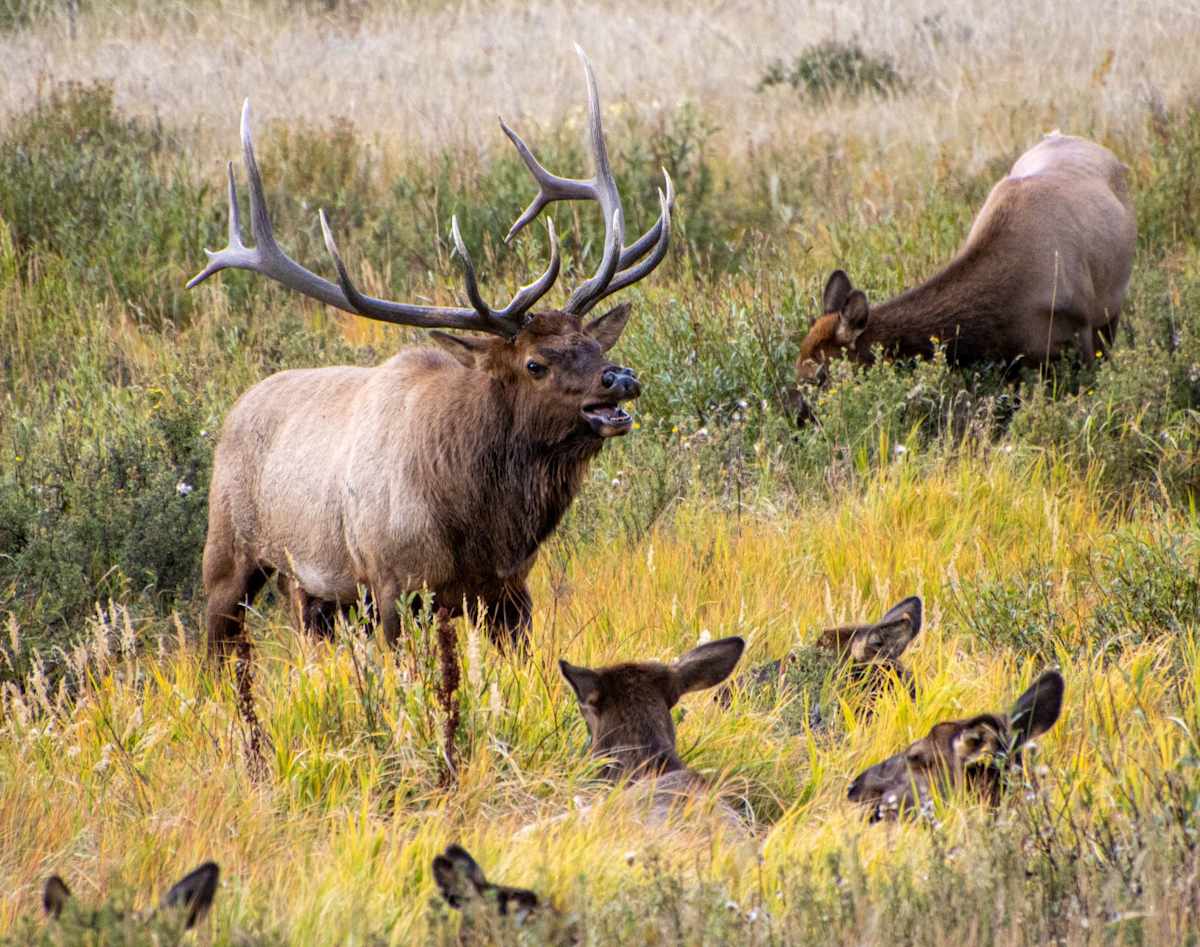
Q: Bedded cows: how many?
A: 5